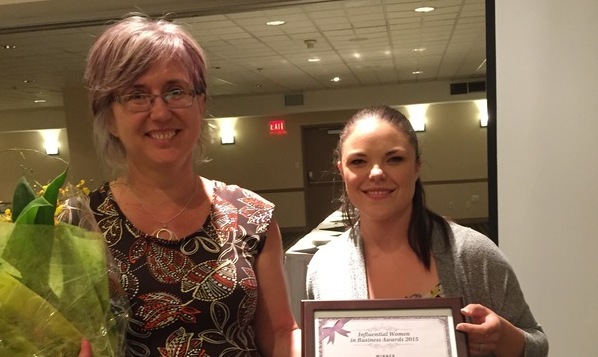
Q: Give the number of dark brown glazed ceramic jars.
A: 0